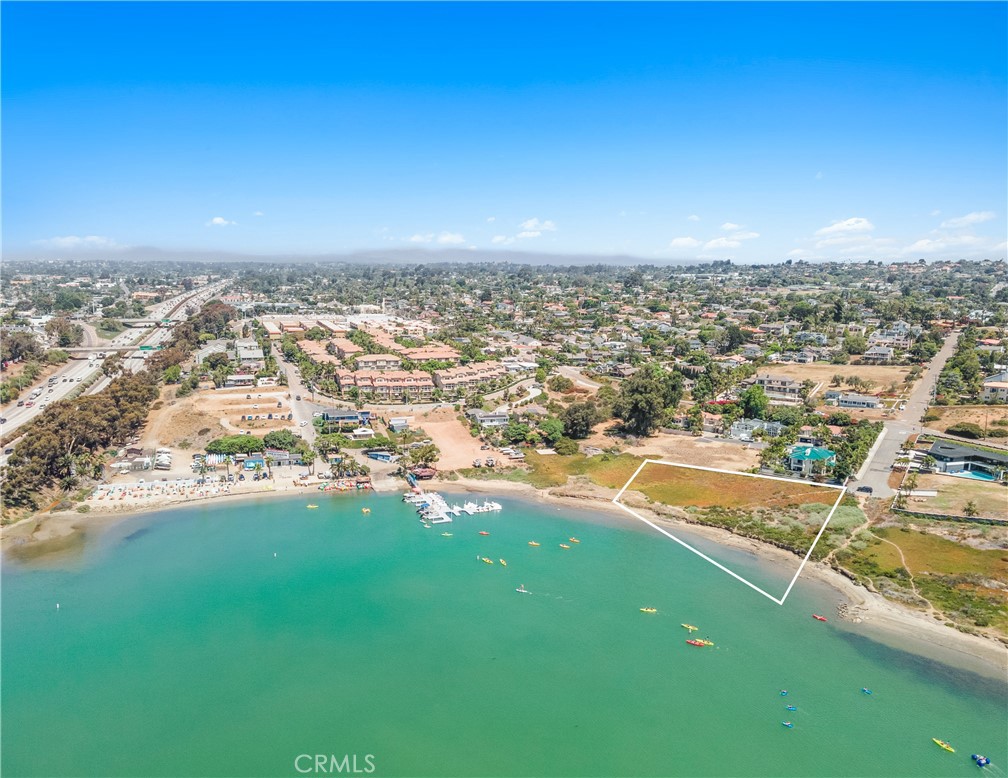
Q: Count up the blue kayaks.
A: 4